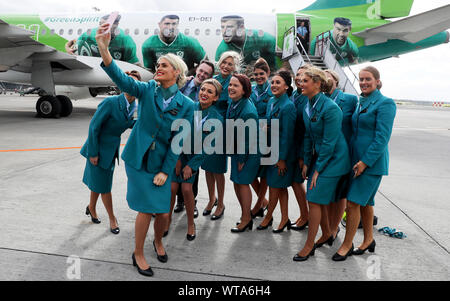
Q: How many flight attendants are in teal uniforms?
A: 11